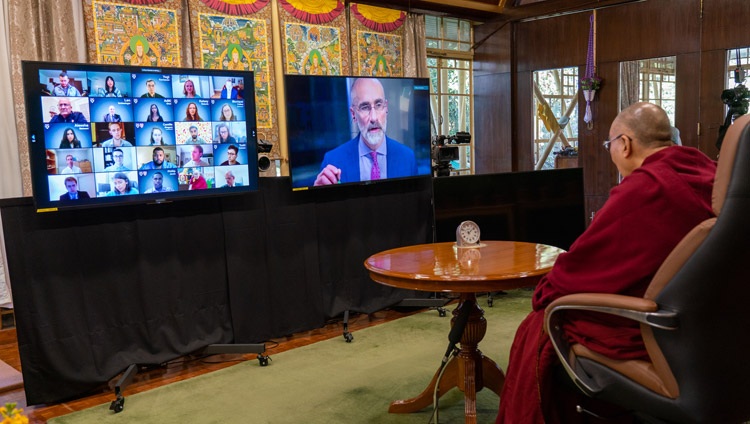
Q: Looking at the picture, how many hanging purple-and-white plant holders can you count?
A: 1